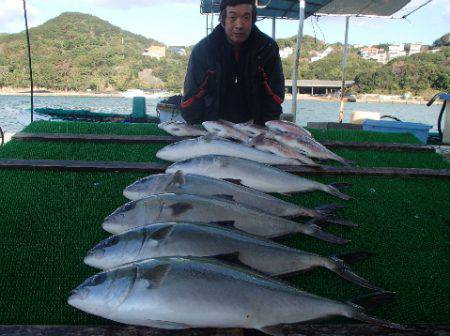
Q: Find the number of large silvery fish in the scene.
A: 6